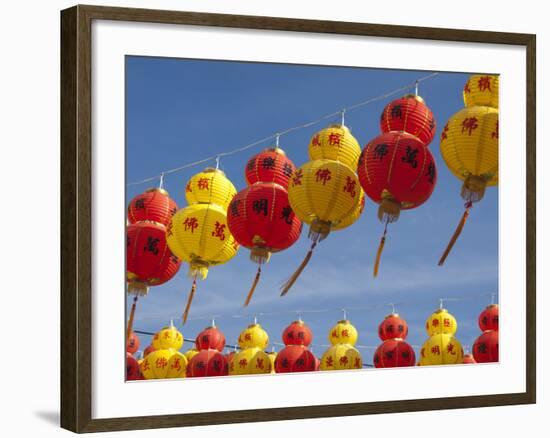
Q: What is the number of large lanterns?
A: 6